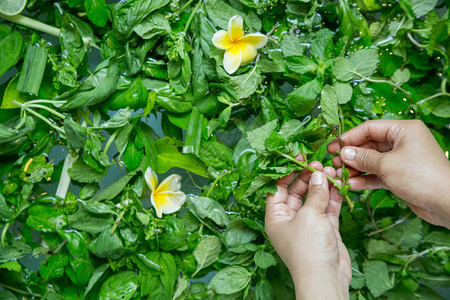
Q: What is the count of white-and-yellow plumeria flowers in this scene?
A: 2